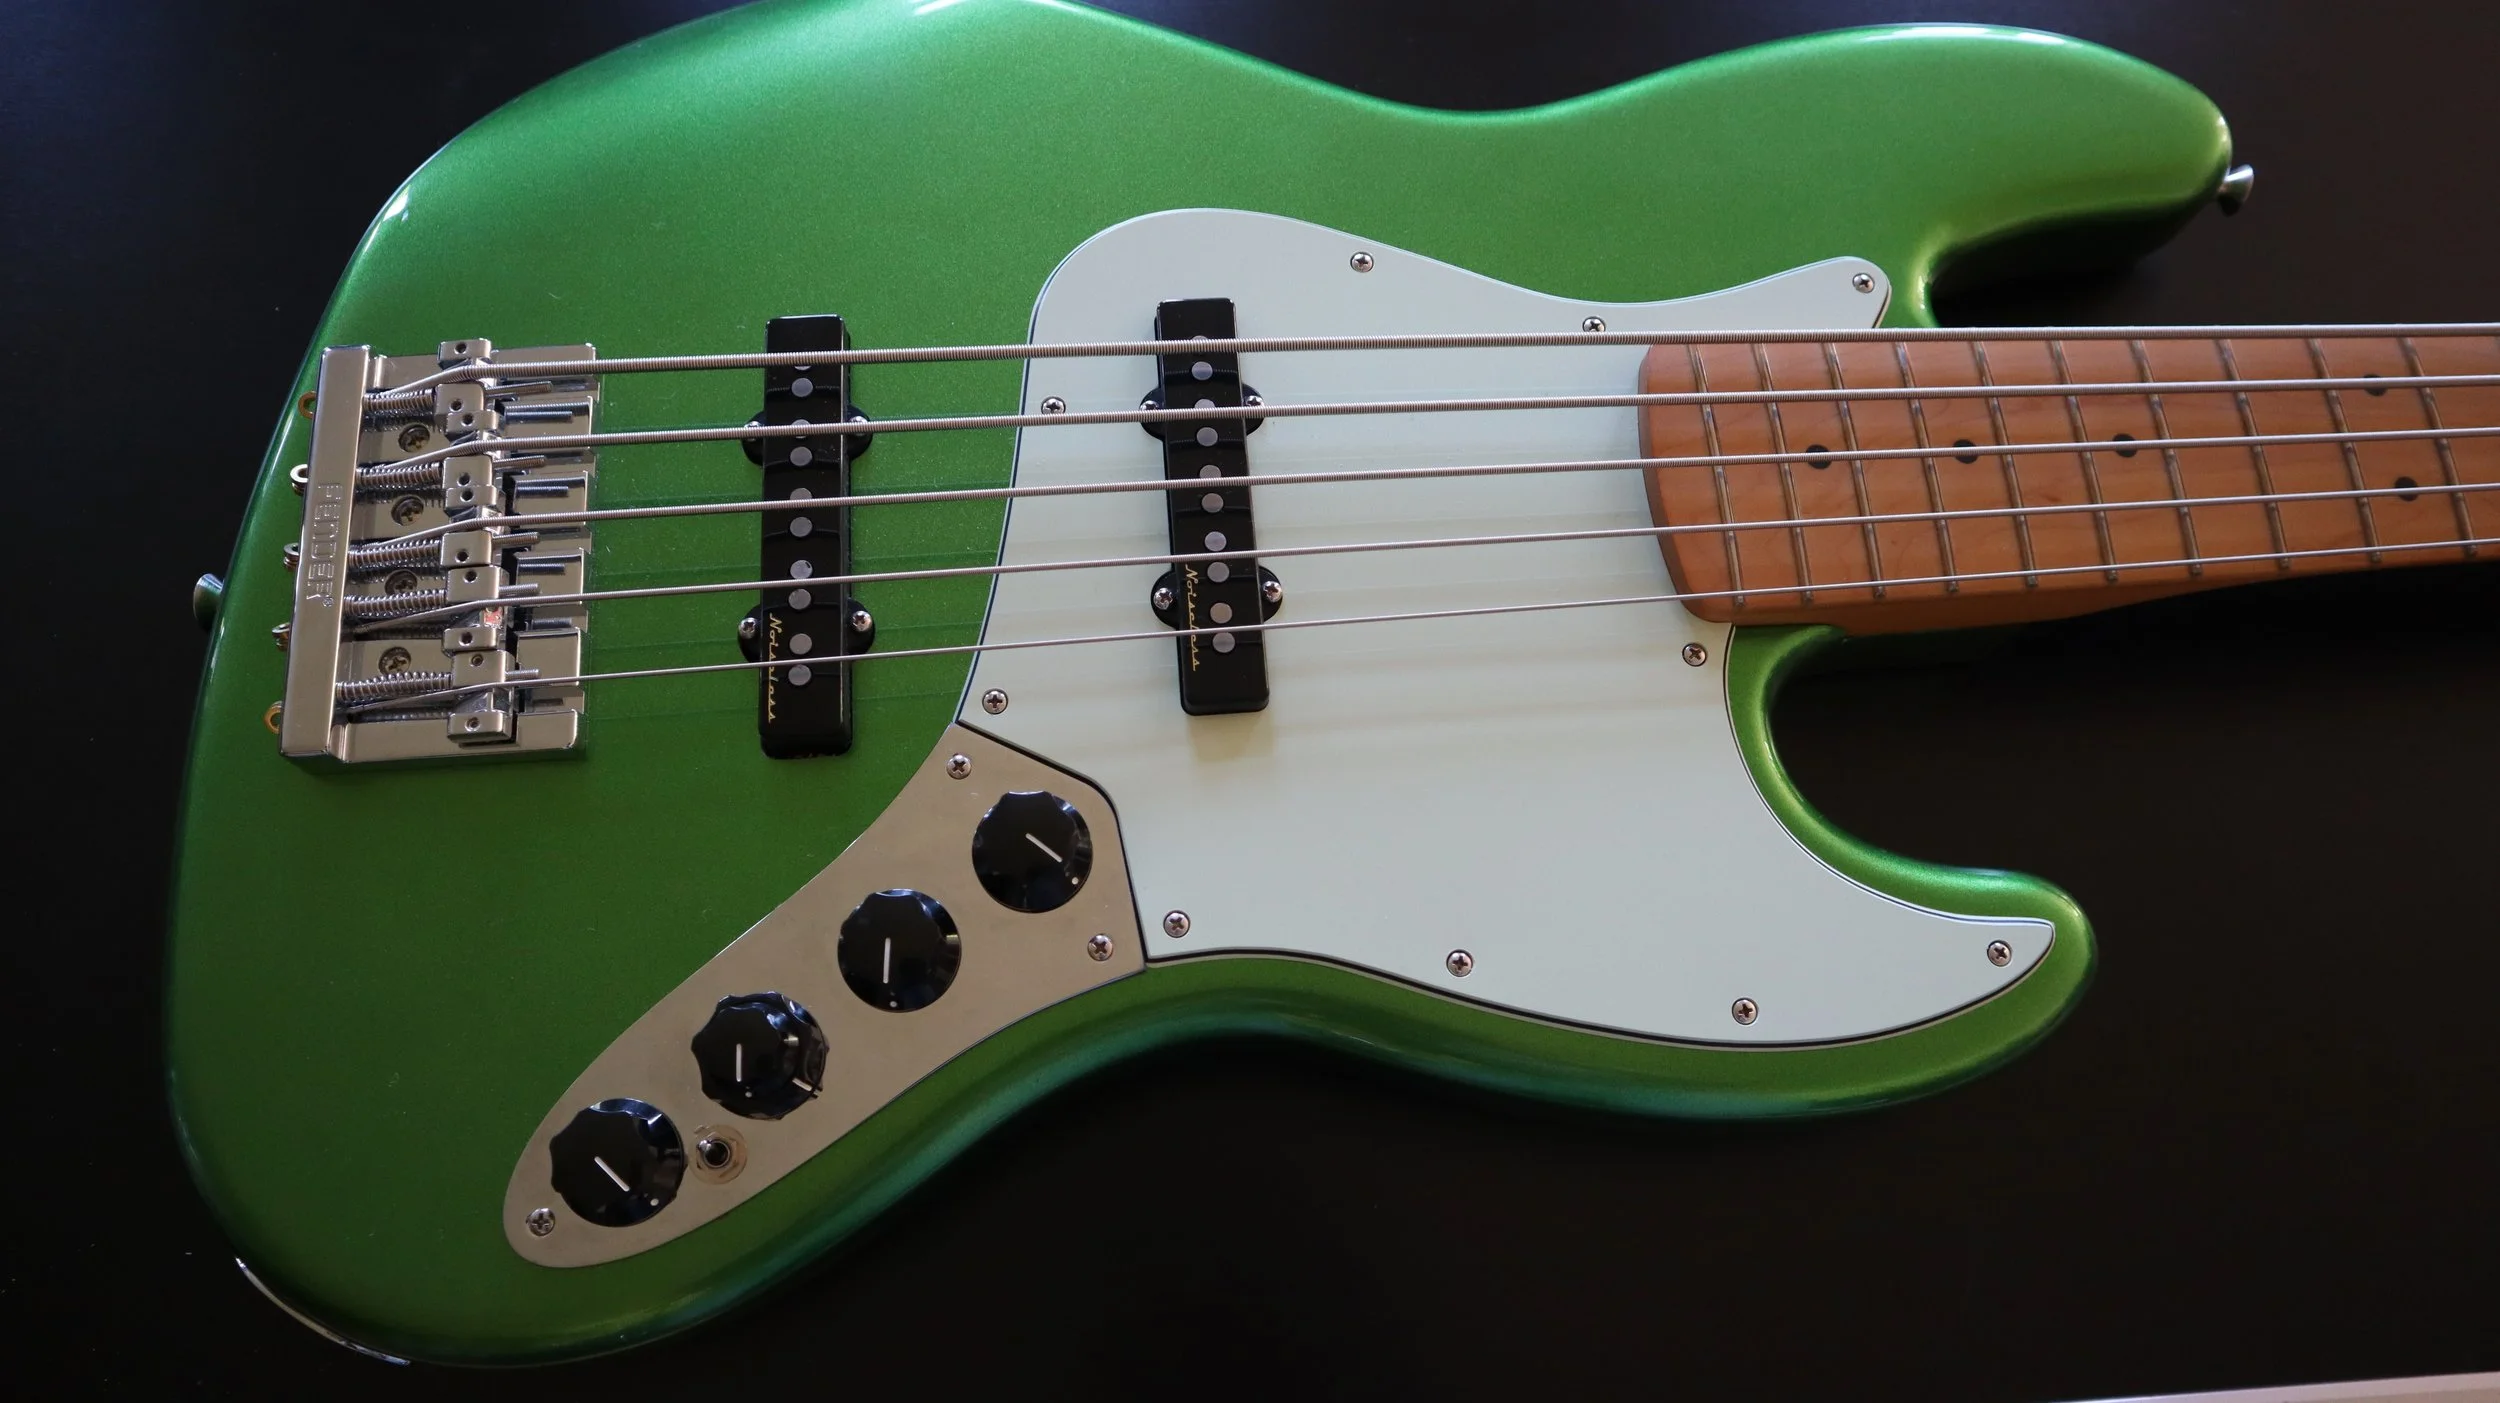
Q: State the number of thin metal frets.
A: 10